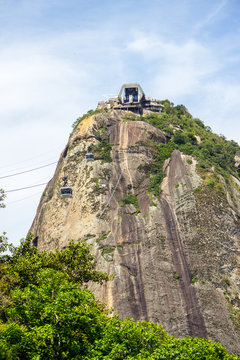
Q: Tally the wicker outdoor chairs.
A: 0